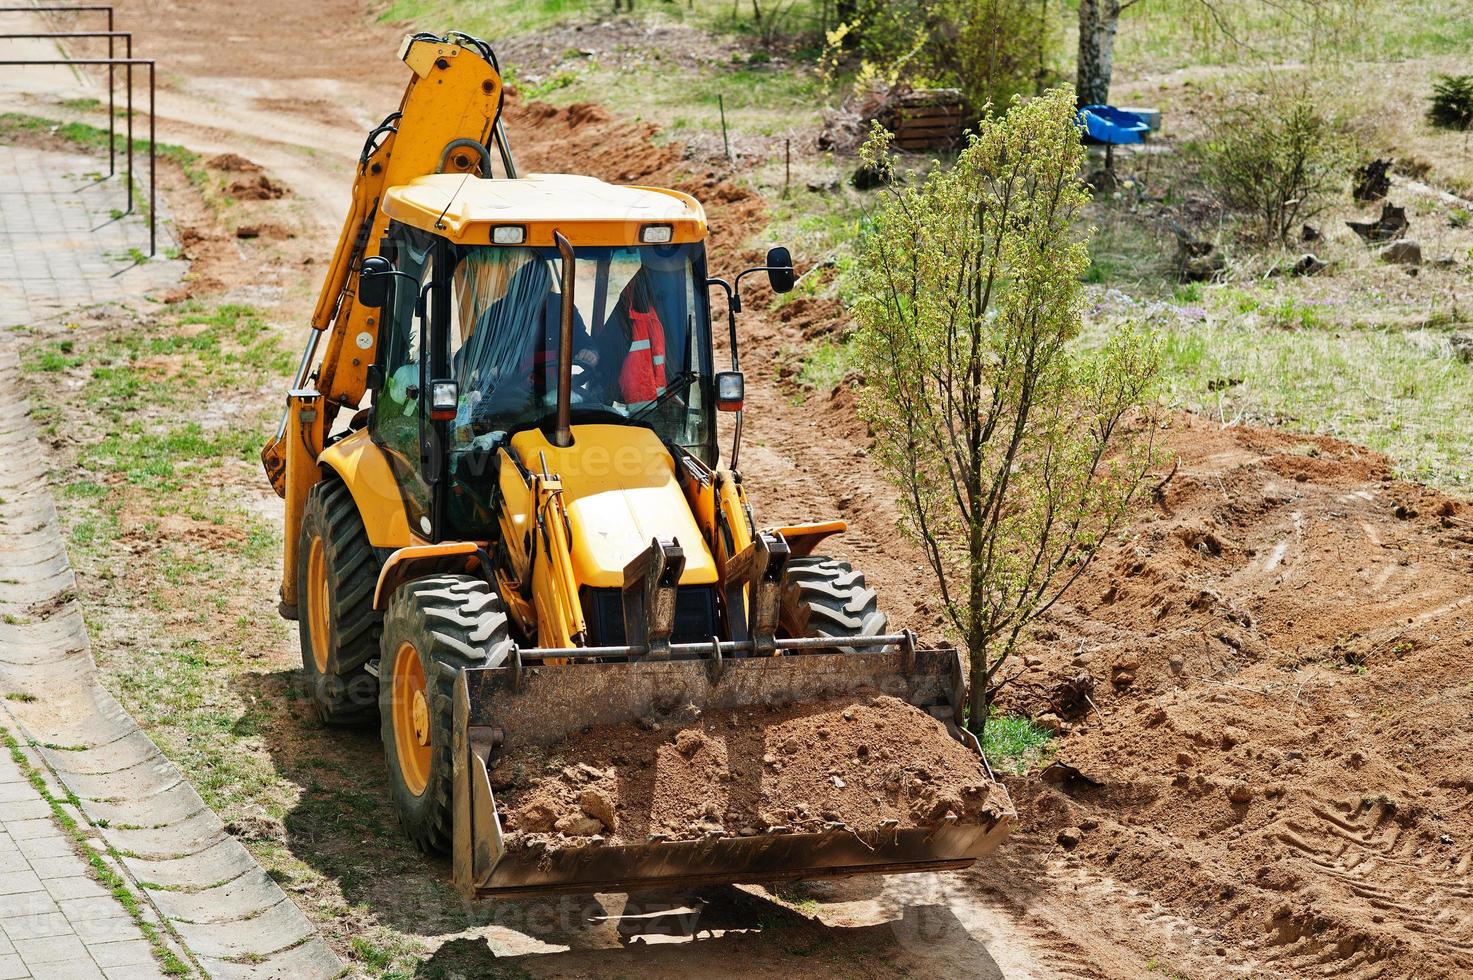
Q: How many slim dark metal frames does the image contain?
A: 3